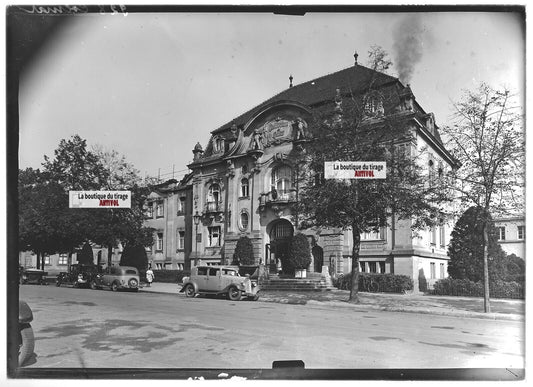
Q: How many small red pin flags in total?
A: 0